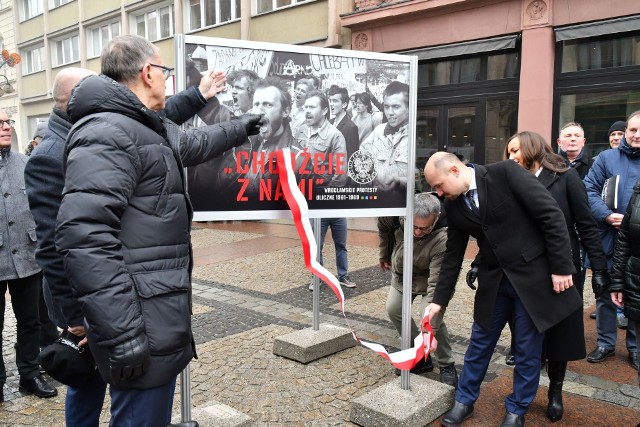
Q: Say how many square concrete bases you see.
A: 3